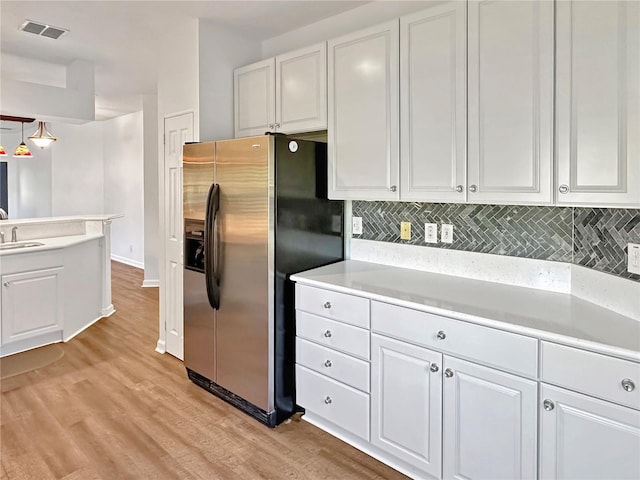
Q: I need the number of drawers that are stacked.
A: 4